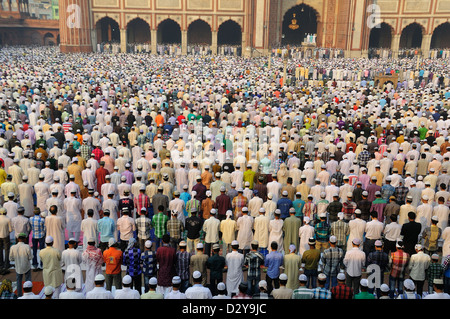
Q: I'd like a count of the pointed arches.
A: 9